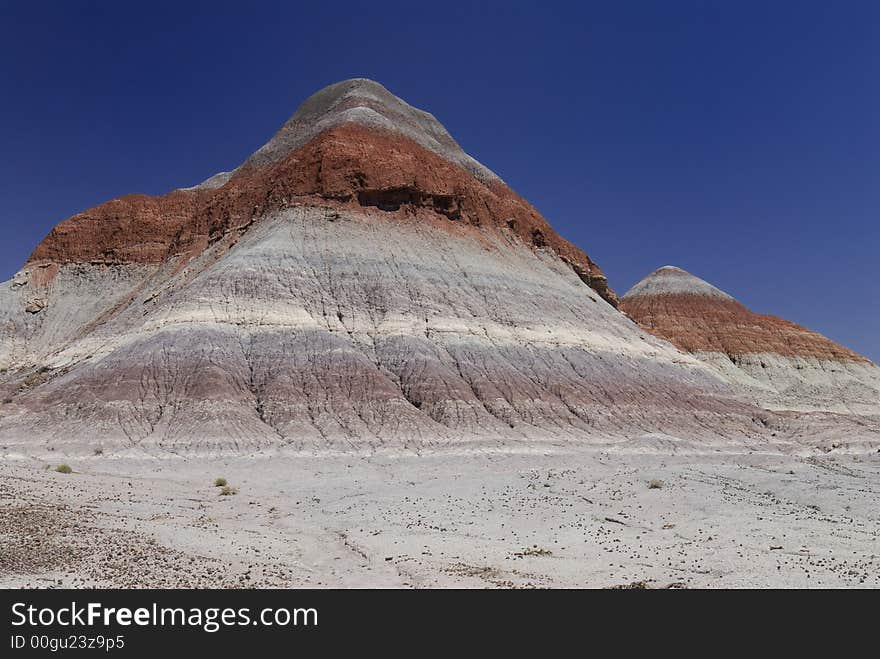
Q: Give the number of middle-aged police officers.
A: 0